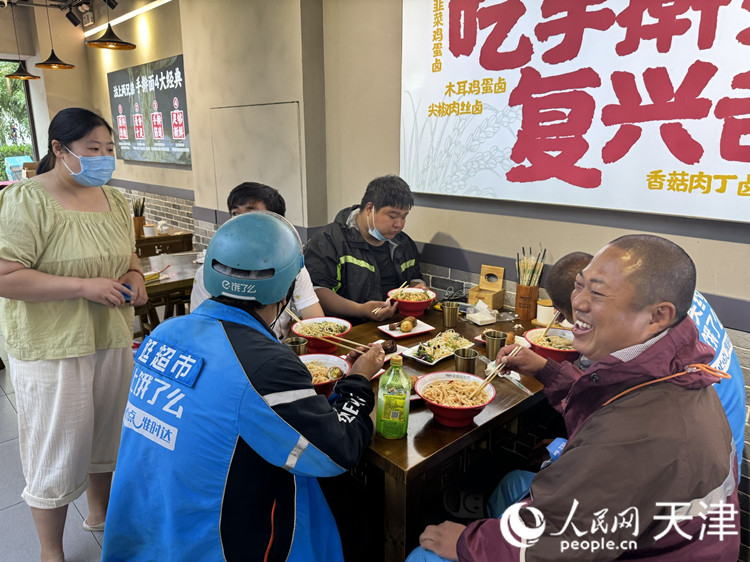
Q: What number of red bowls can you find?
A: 5